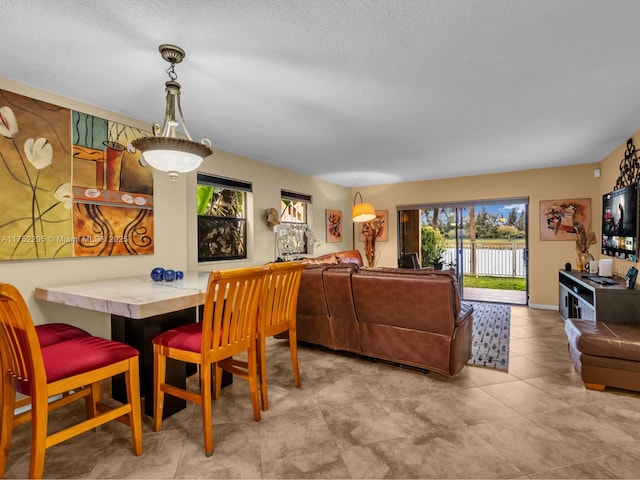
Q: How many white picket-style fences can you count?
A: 1